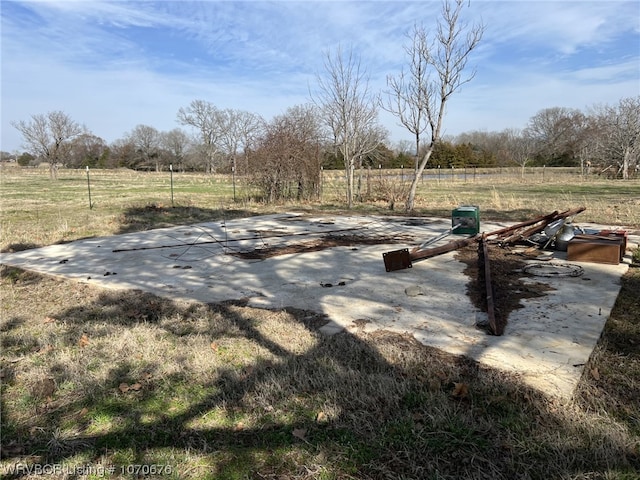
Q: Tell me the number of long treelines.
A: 1